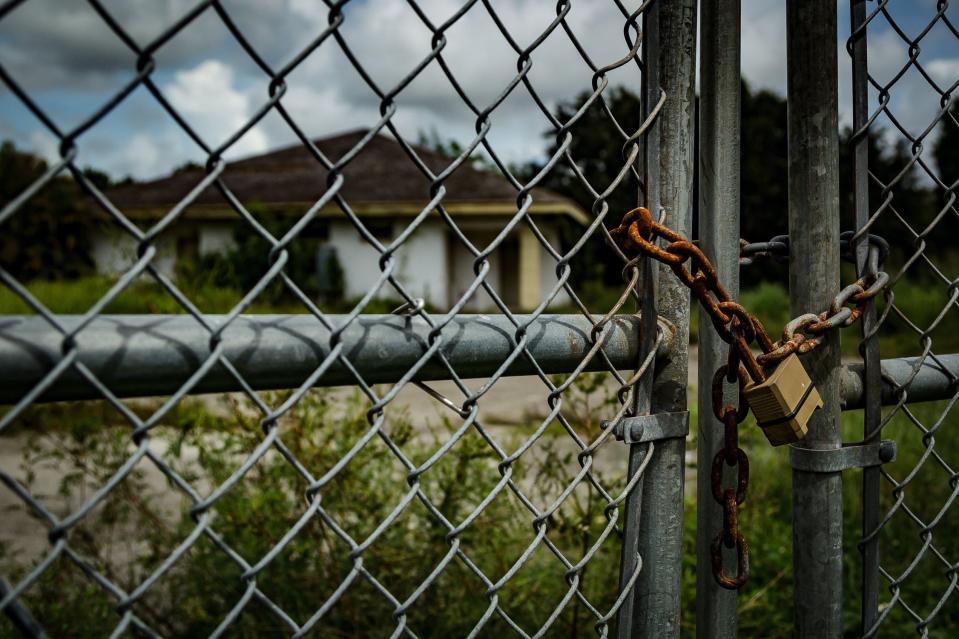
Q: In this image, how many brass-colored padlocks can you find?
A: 1